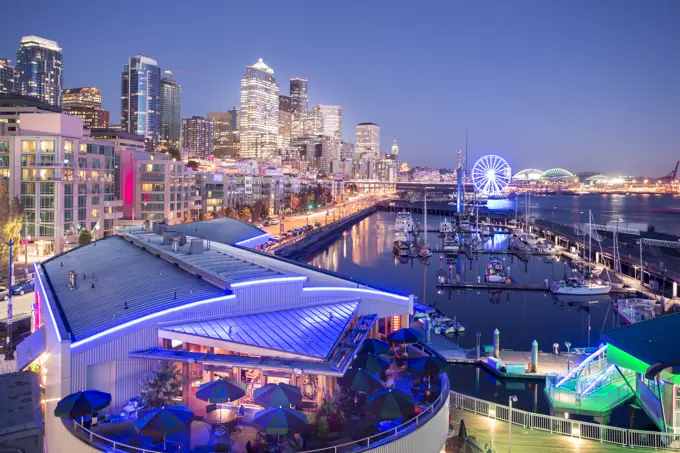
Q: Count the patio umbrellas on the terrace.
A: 11